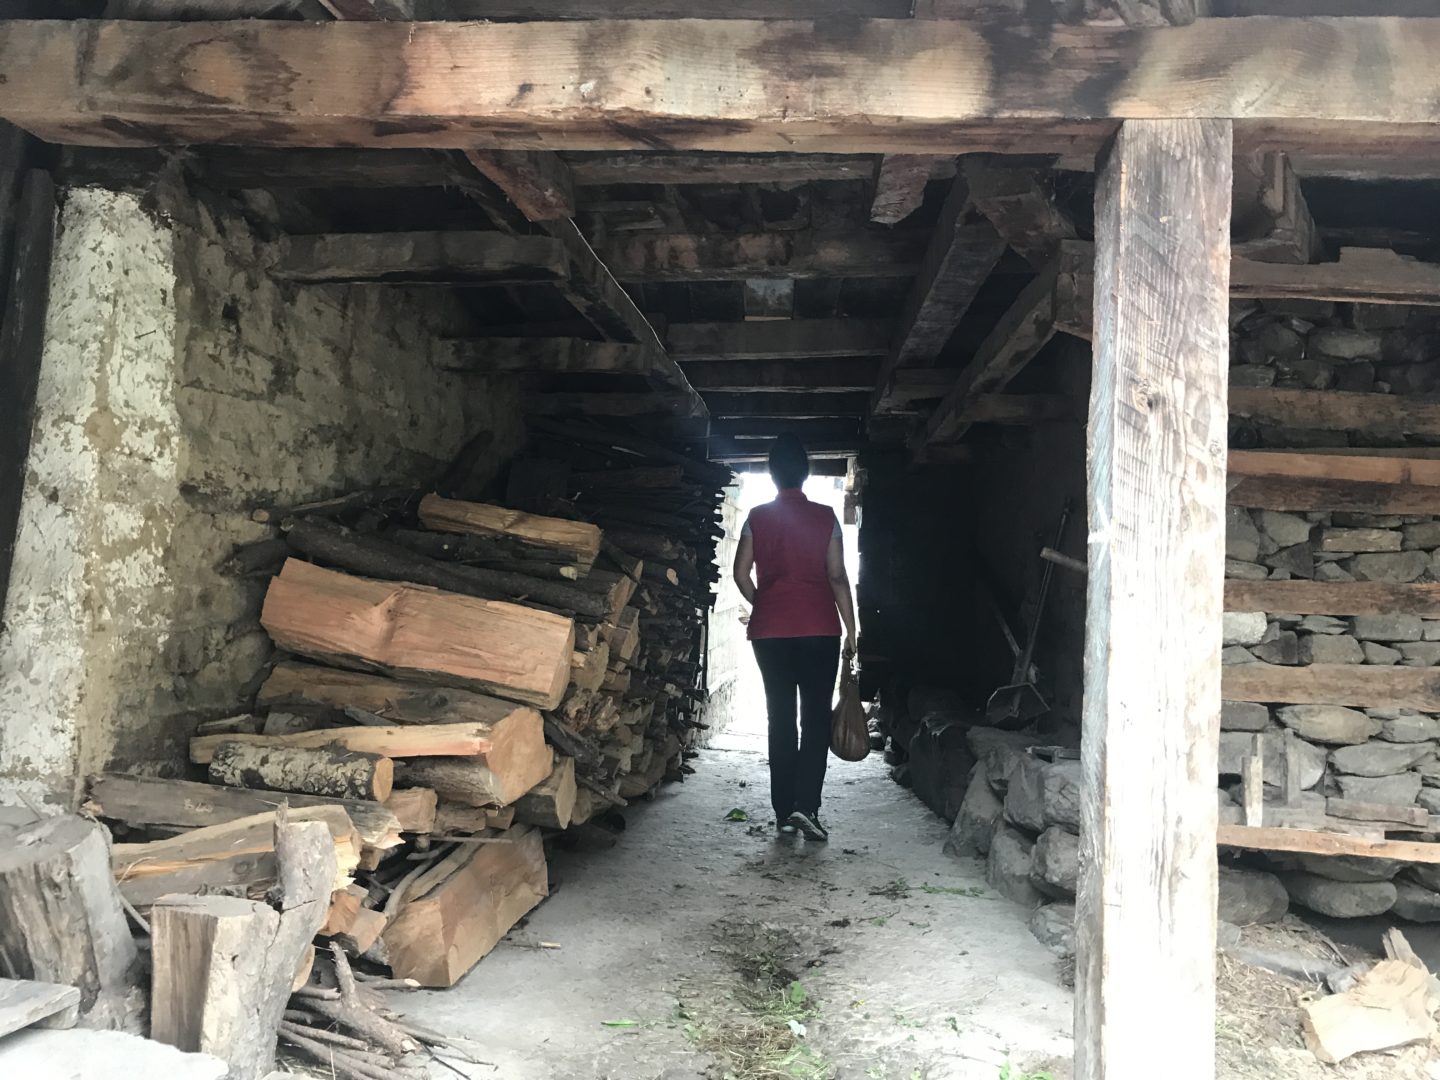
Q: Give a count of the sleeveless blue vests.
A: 0